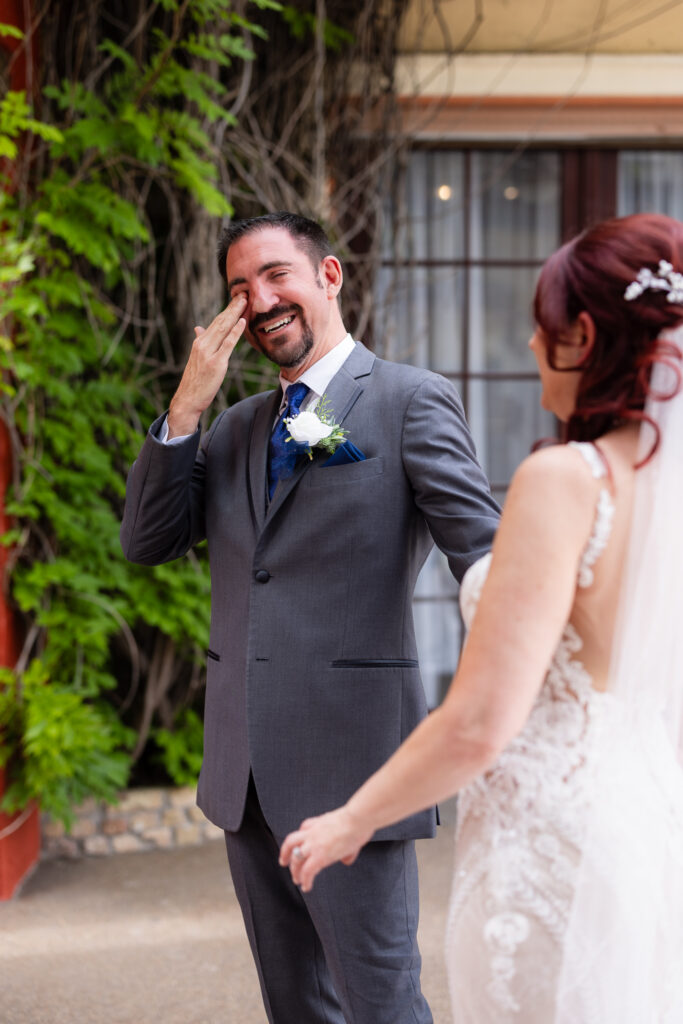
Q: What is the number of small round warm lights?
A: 2